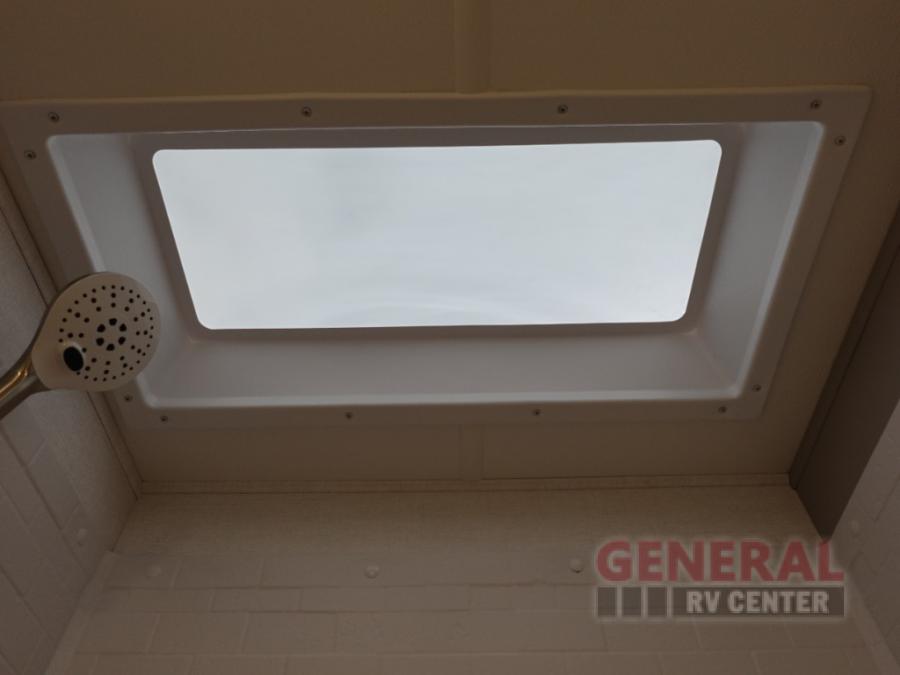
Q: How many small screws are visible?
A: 12